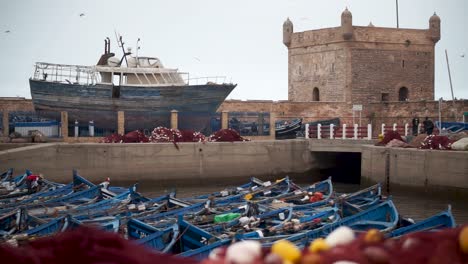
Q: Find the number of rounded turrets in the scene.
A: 3